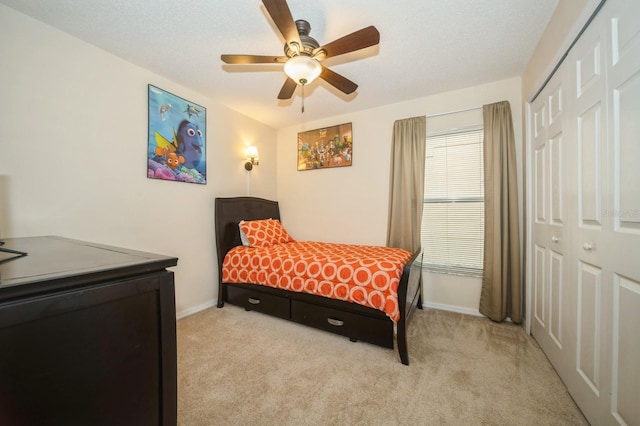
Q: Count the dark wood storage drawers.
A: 2